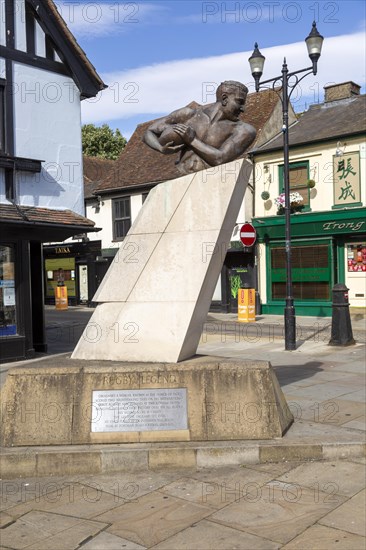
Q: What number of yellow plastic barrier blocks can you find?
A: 2